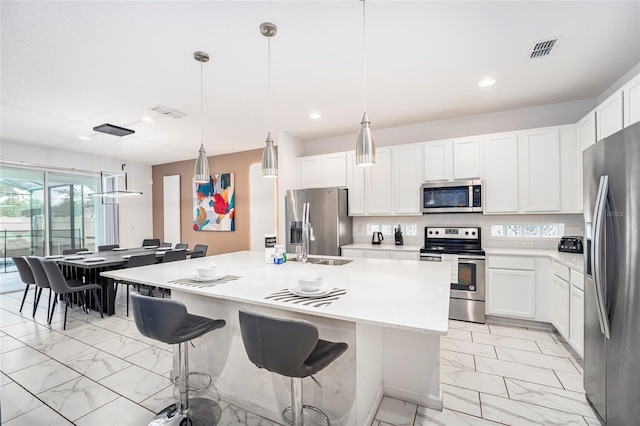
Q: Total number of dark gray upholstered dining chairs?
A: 11